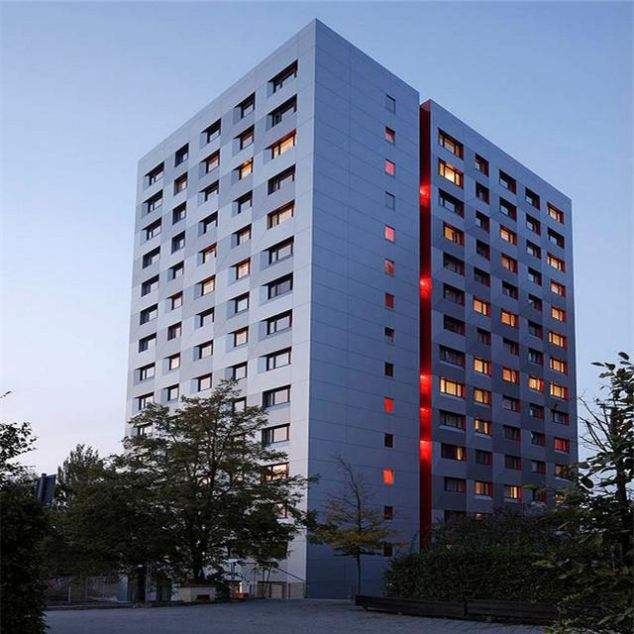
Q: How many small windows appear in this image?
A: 14